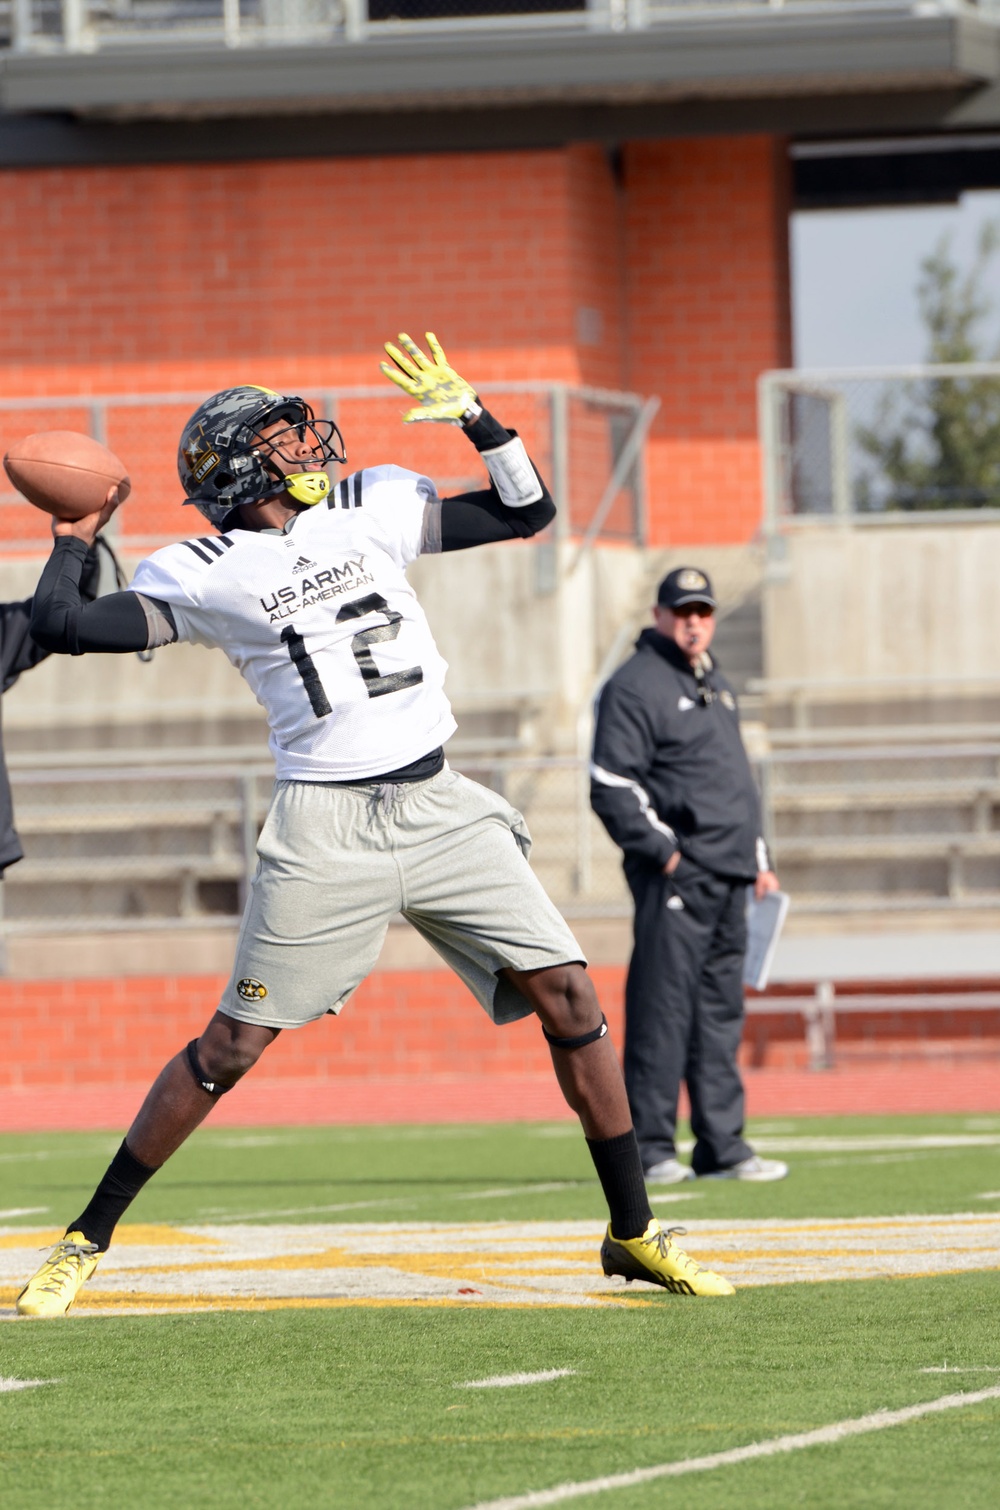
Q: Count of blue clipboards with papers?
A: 1